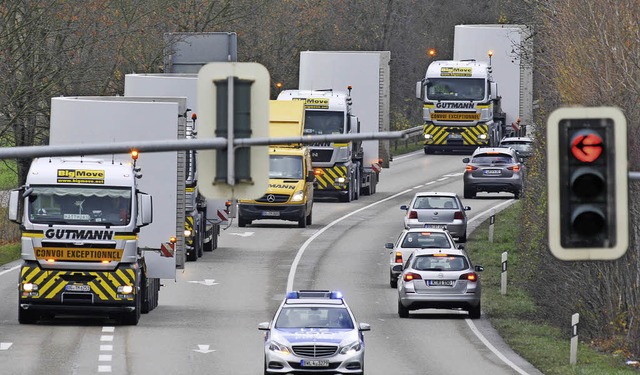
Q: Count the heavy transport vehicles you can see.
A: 4